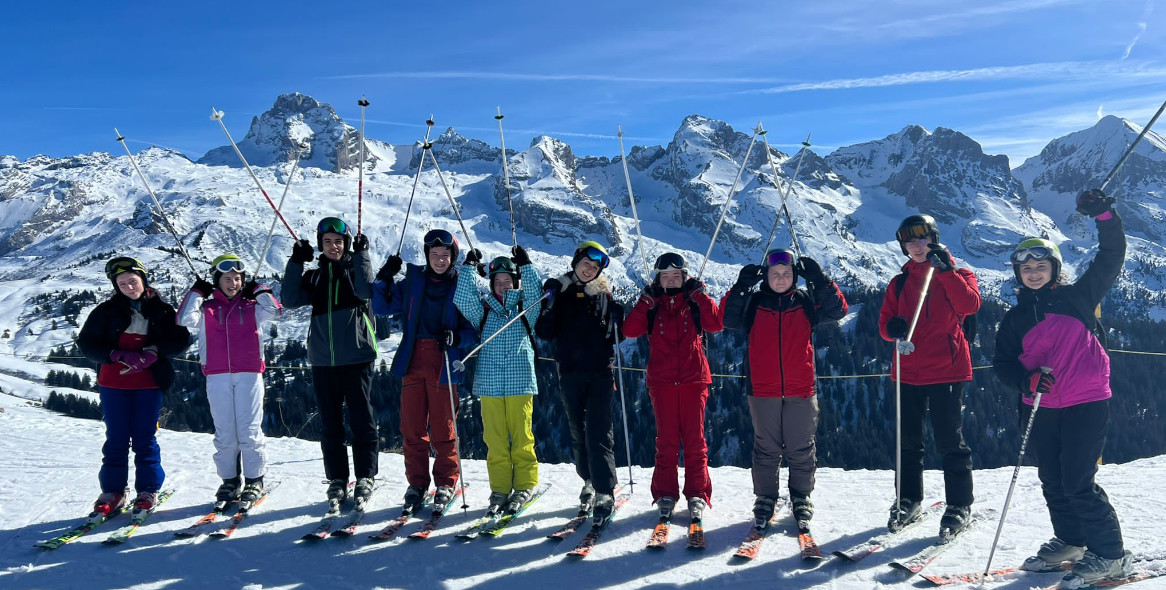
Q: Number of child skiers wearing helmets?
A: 10